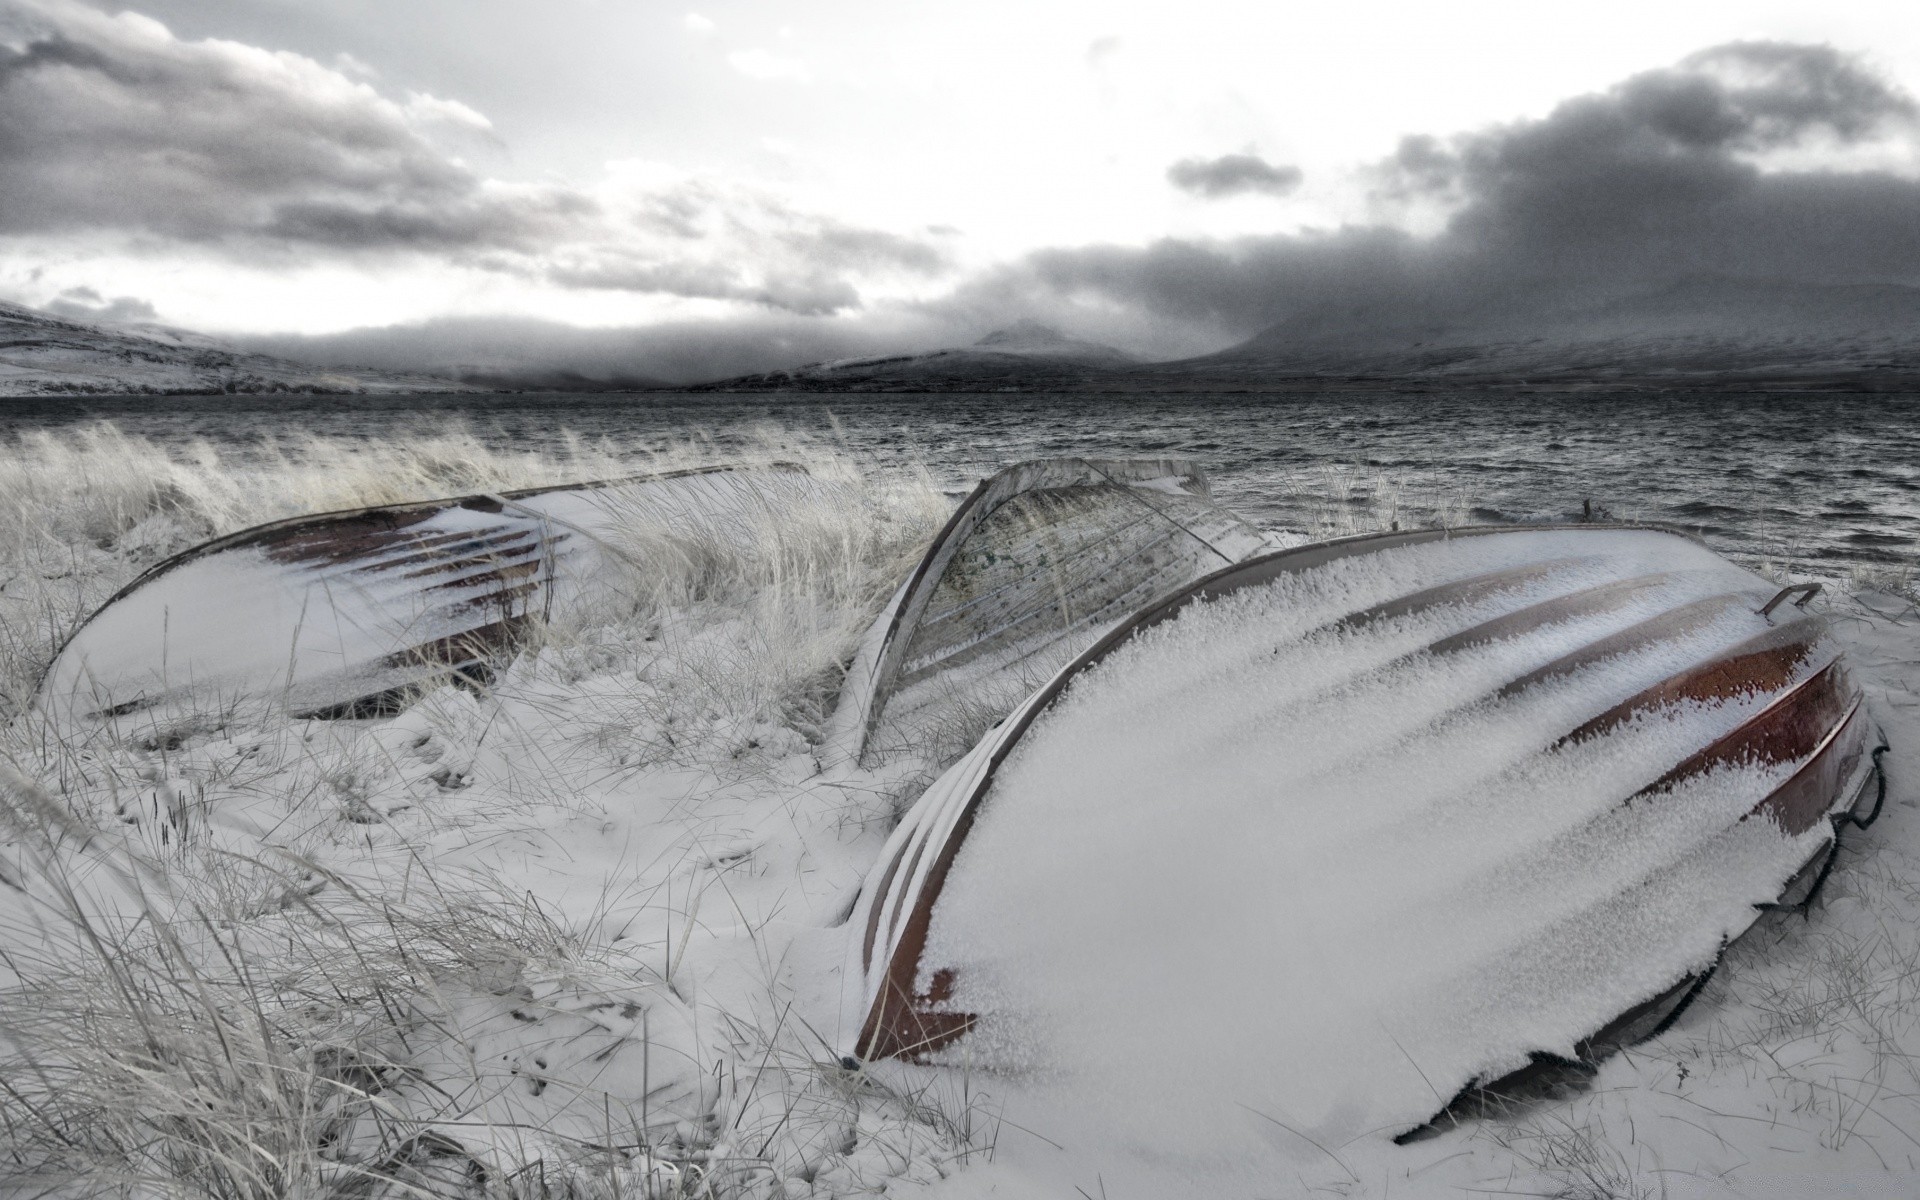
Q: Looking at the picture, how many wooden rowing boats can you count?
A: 3